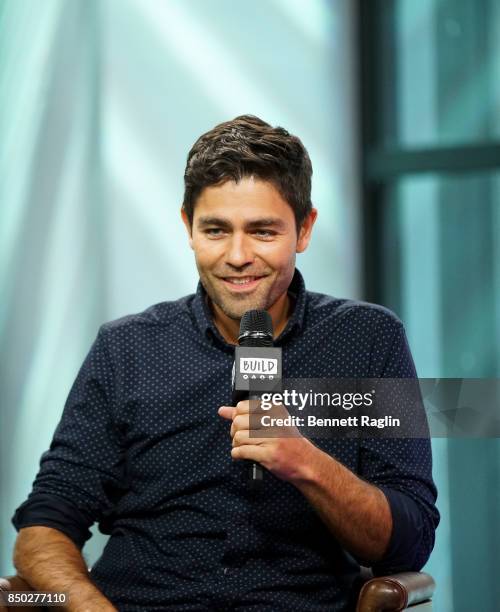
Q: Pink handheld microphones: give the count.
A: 0